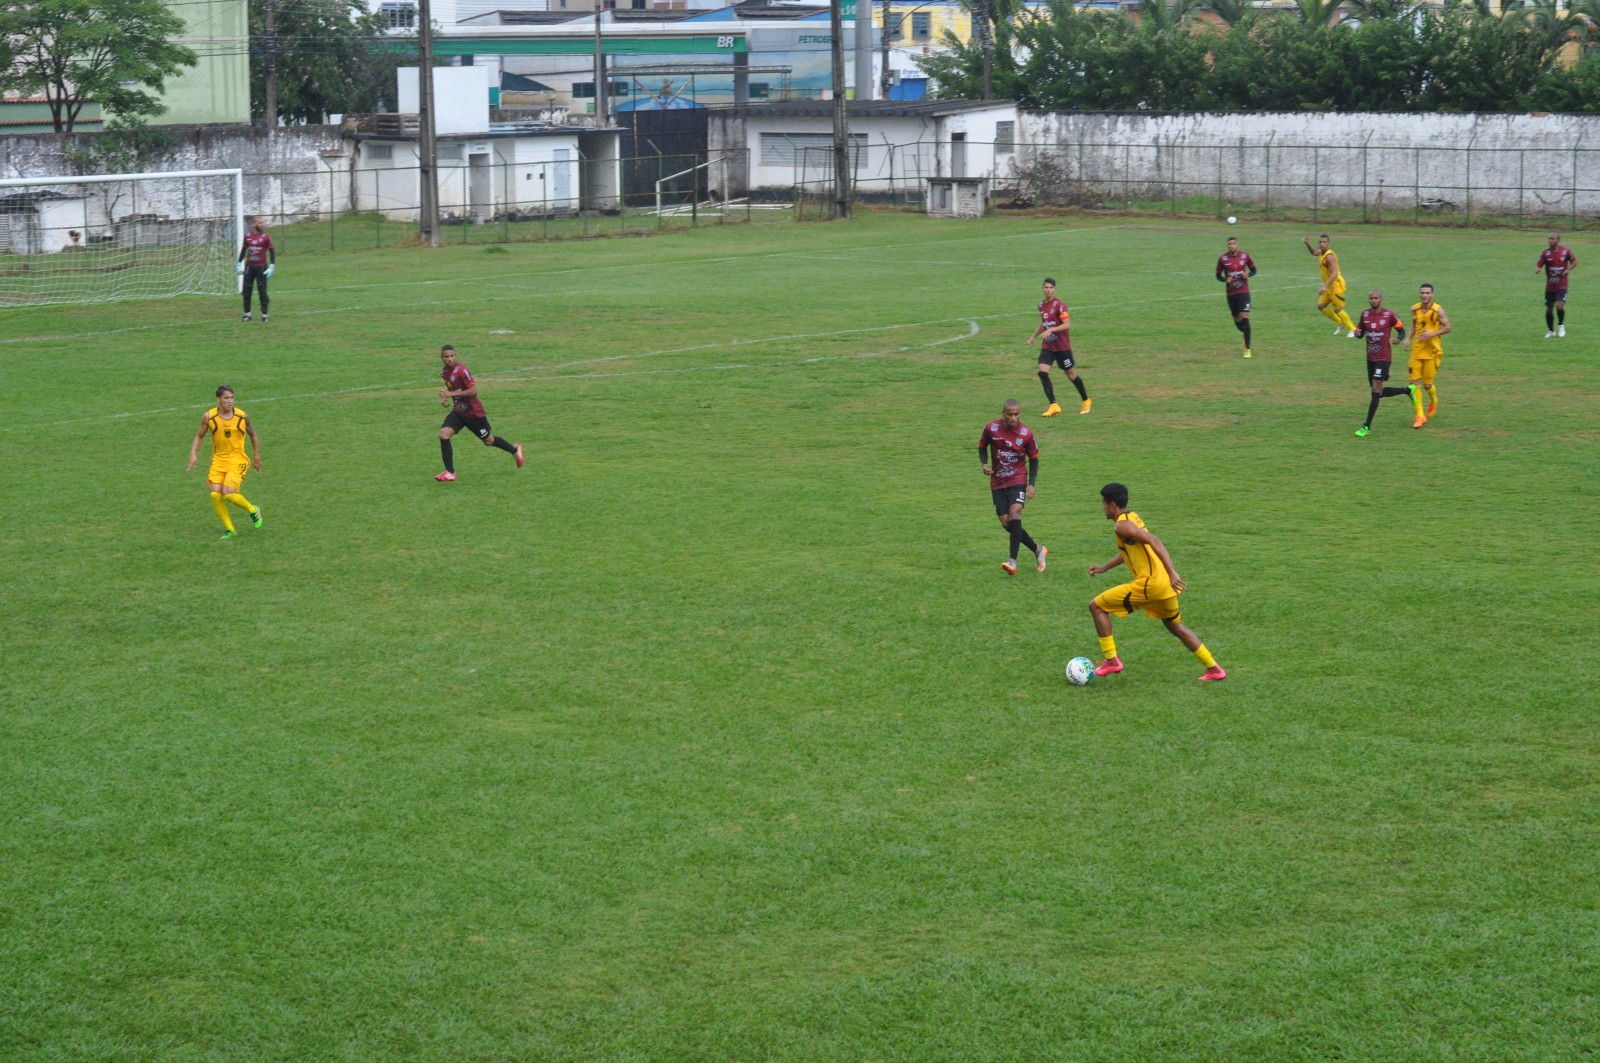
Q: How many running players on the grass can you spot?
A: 10